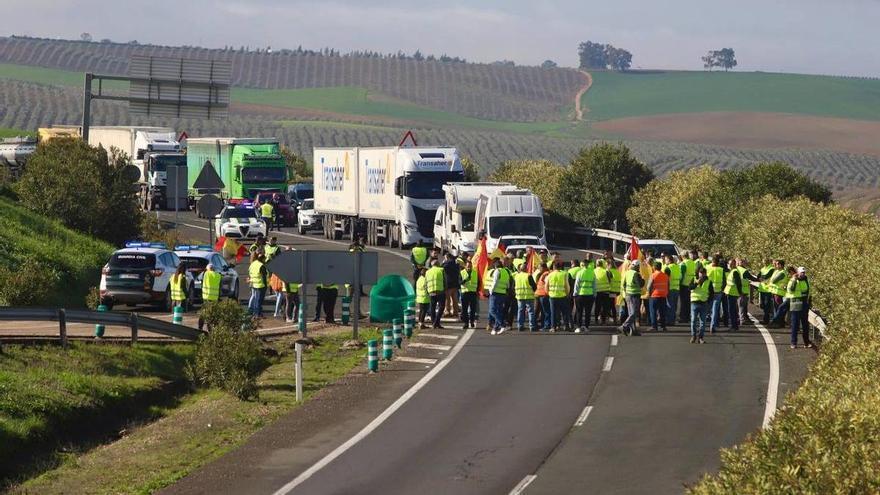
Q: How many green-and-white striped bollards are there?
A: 9